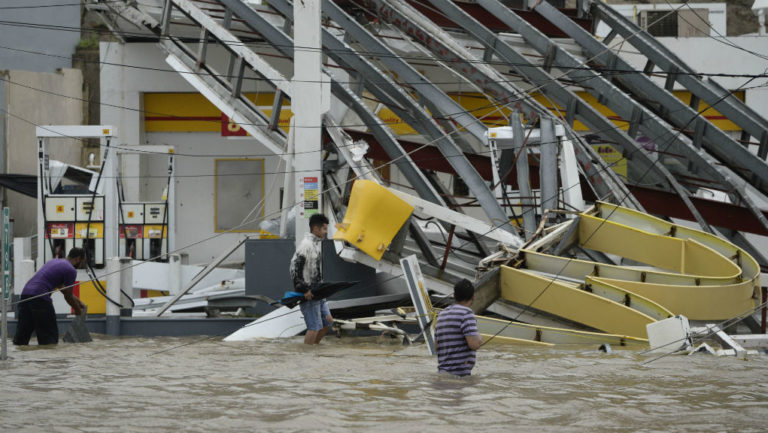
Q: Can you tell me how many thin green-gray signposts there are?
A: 1